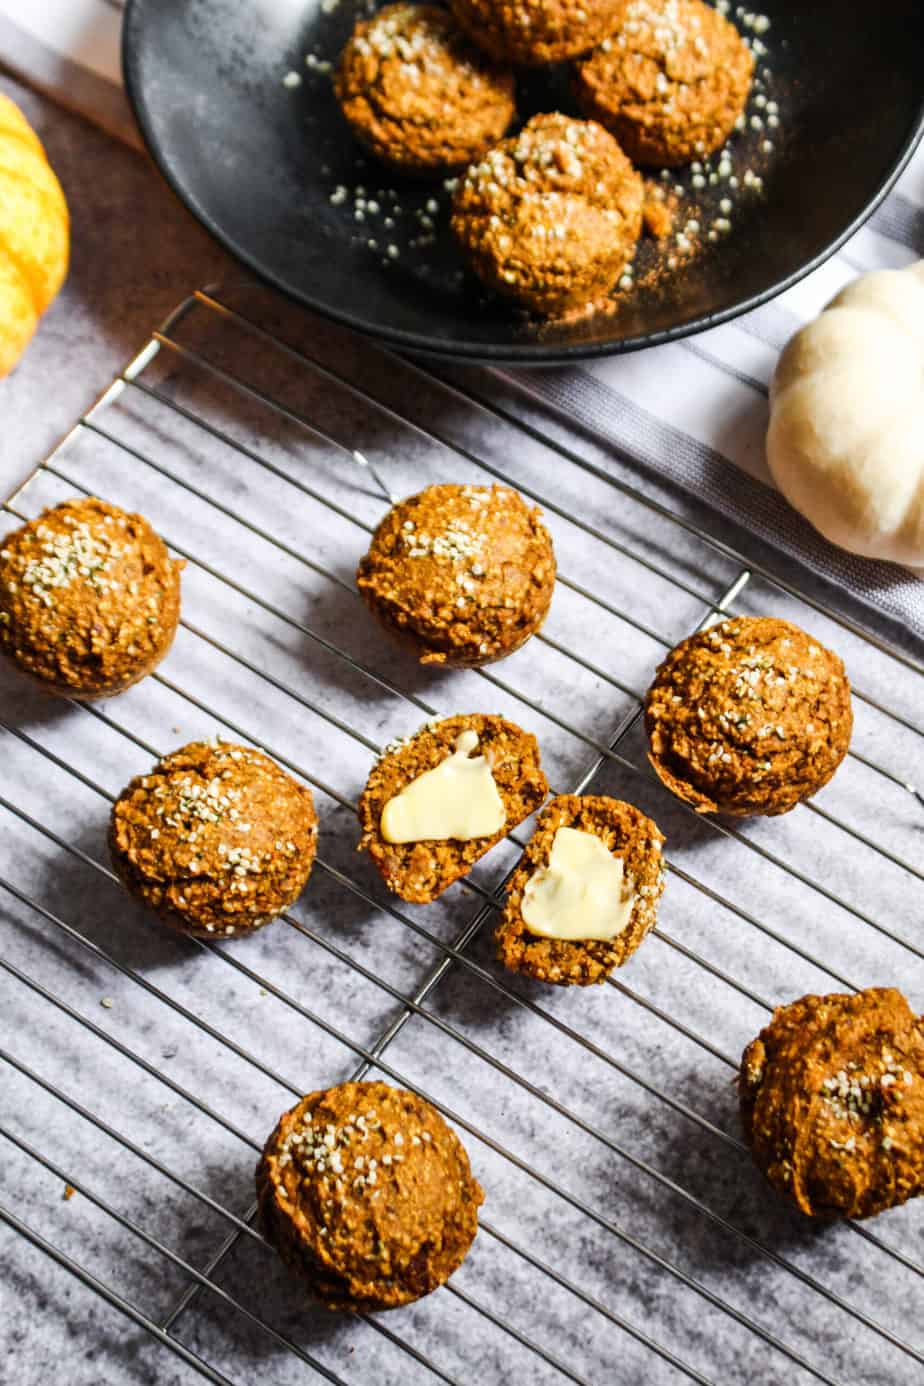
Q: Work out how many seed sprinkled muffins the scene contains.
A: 11